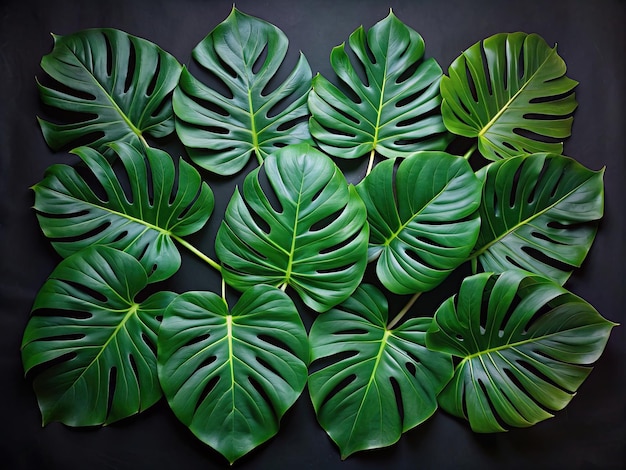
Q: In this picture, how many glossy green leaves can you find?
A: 12